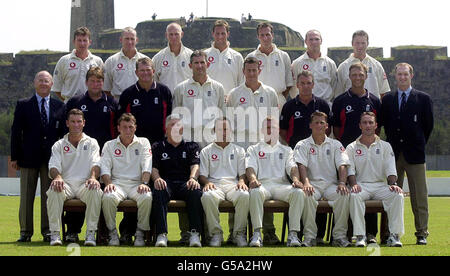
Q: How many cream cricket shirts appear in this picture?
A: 15